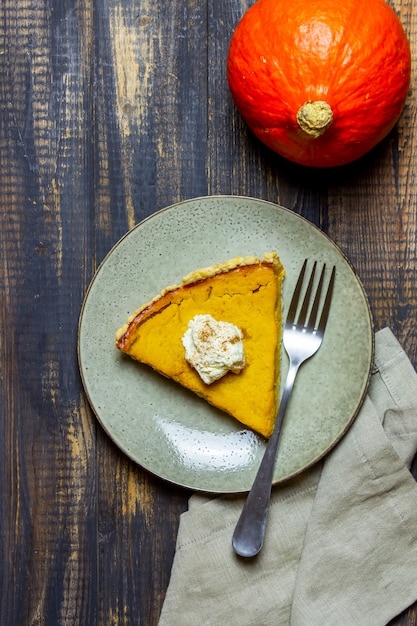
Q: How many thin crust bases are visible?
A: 1